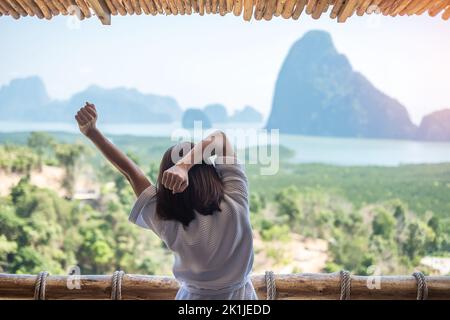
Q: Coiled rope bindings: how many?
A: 5